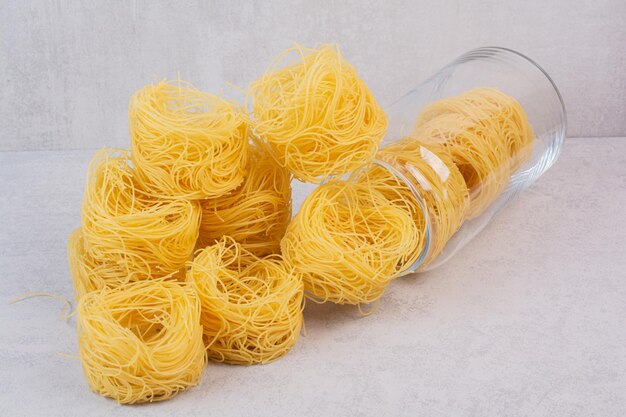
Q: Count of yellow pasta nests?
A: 10